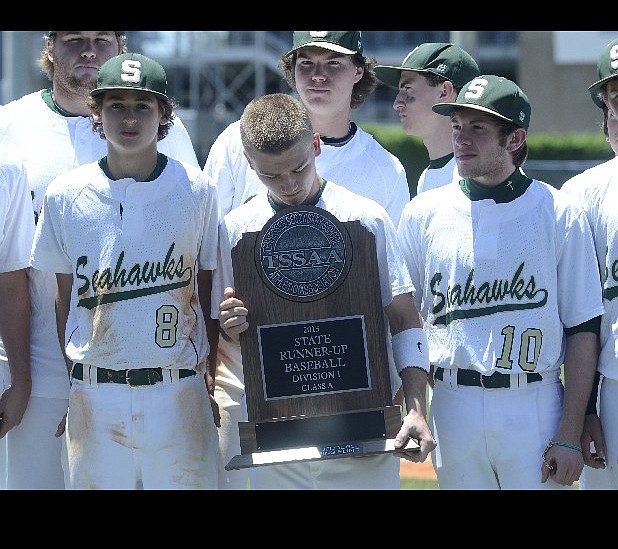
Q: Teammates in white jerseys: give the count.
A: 8